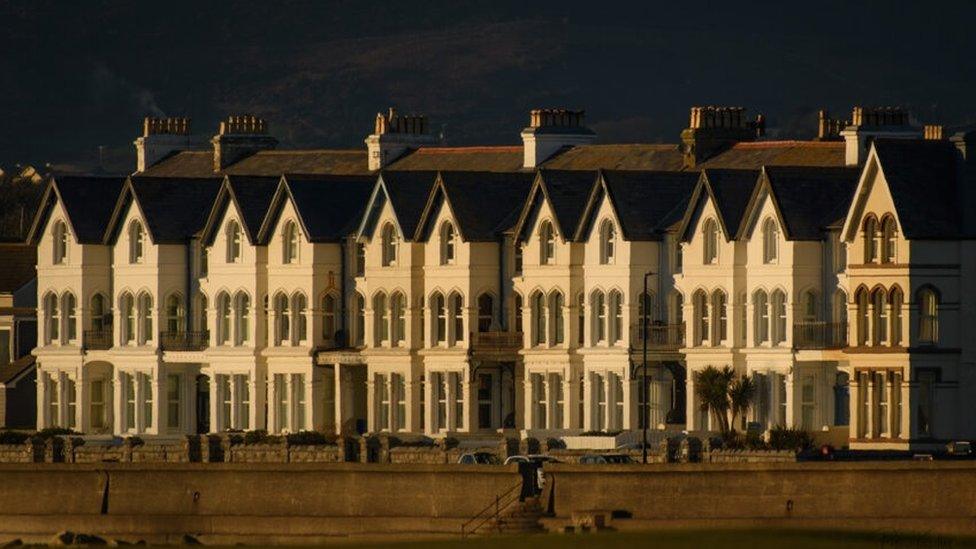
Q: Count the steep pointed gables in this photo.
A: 11